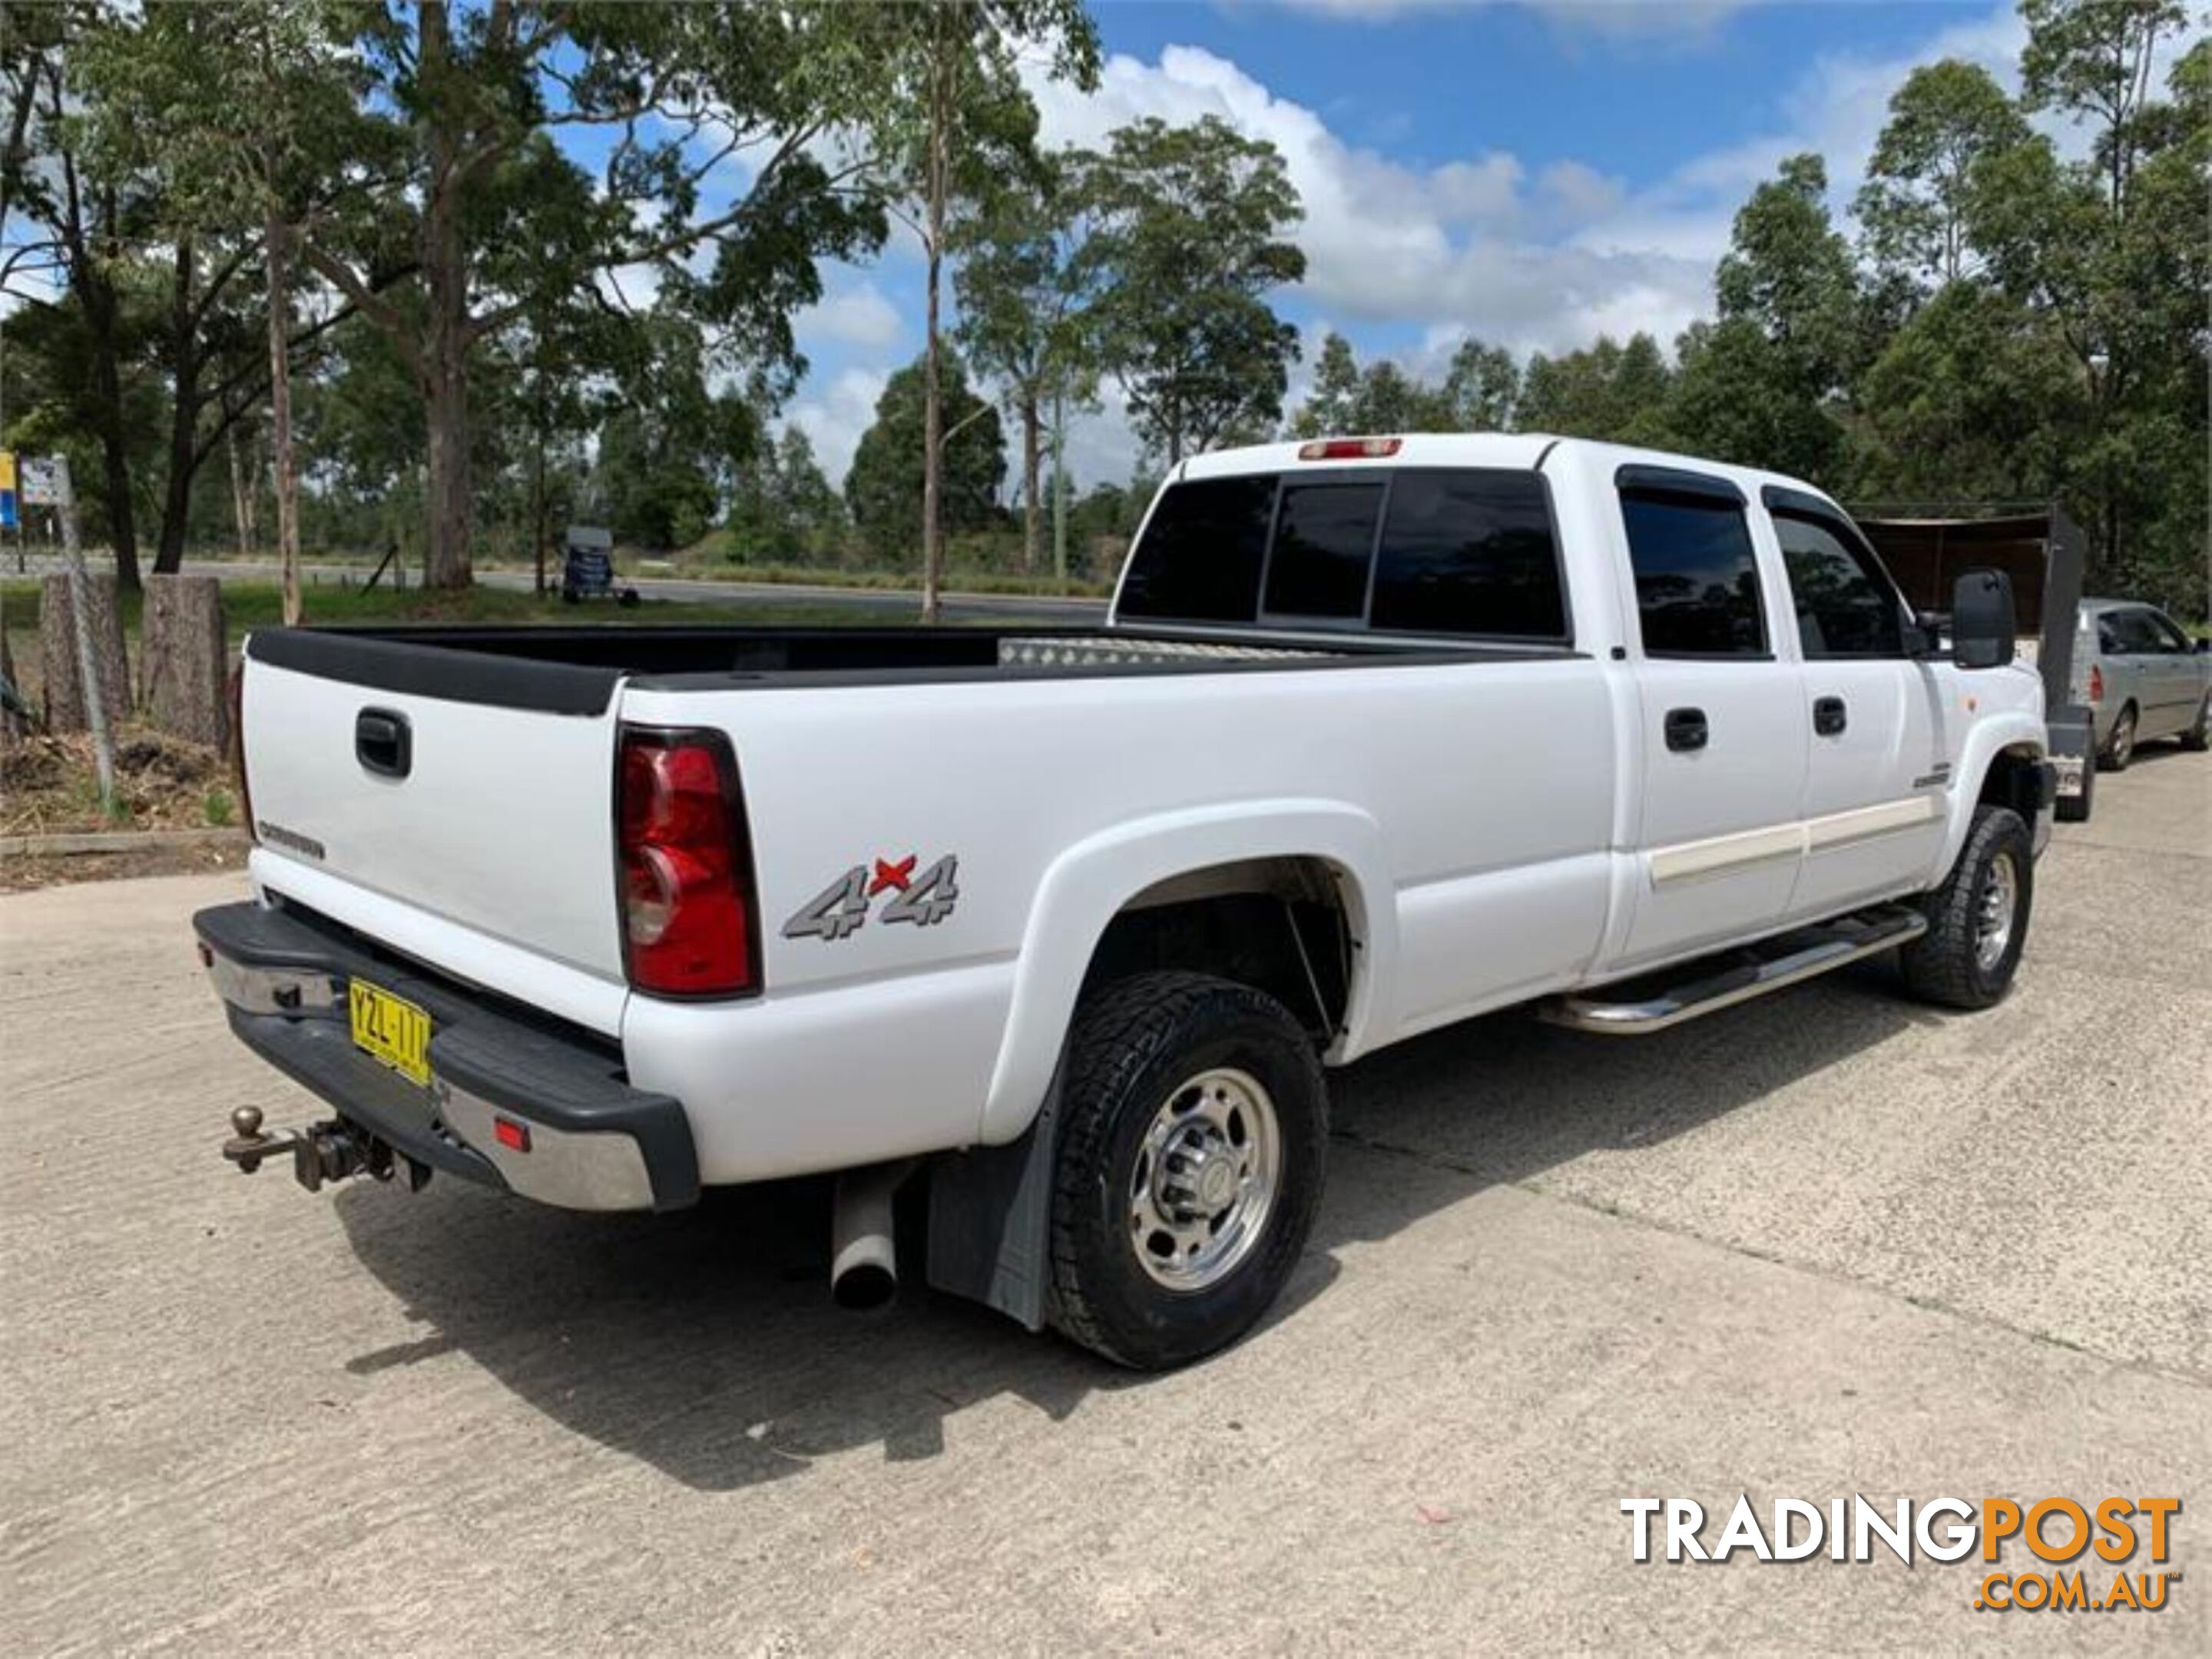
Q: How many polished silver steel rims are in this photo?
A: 2